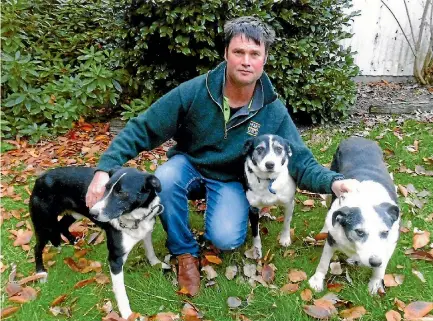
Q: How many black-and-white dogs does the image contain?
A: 3